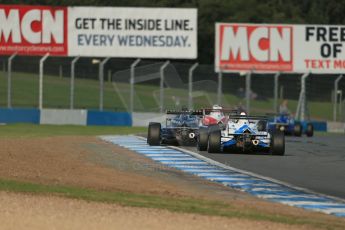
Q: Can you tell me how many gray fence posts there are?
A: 12